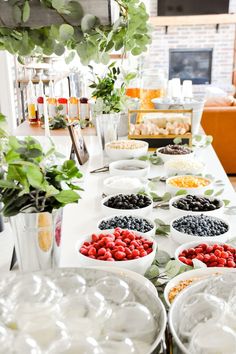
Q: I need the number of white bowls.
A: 13